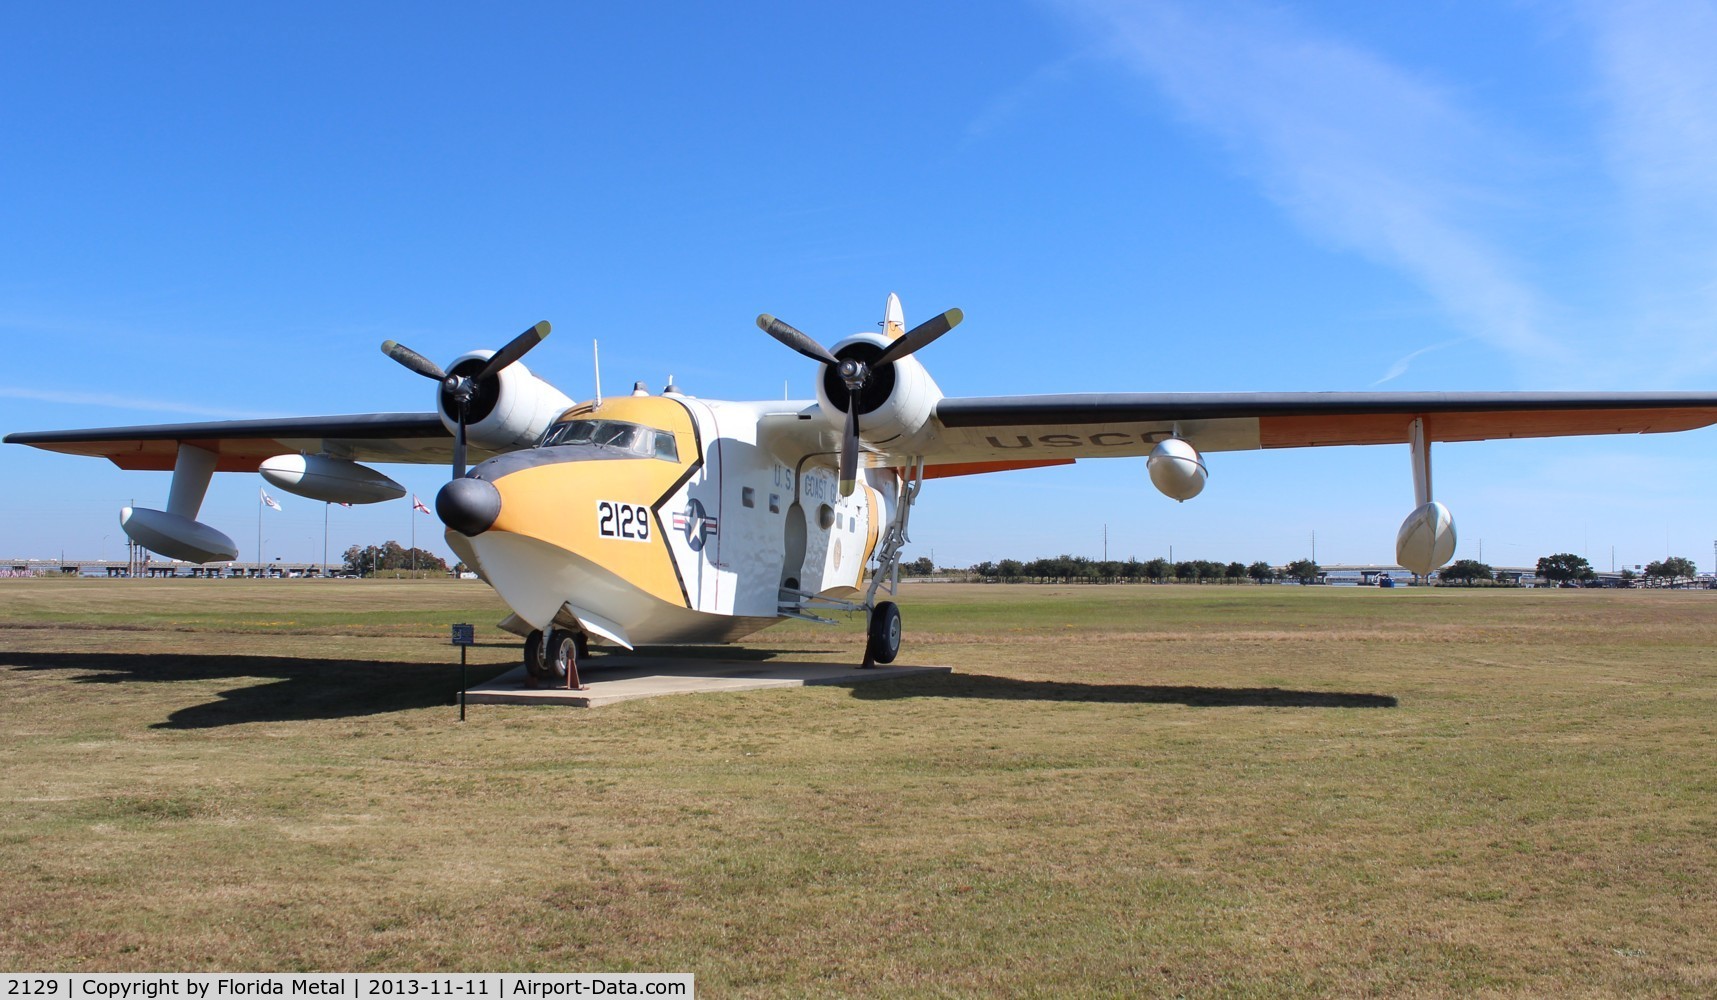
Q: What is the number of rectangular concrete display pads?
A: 1